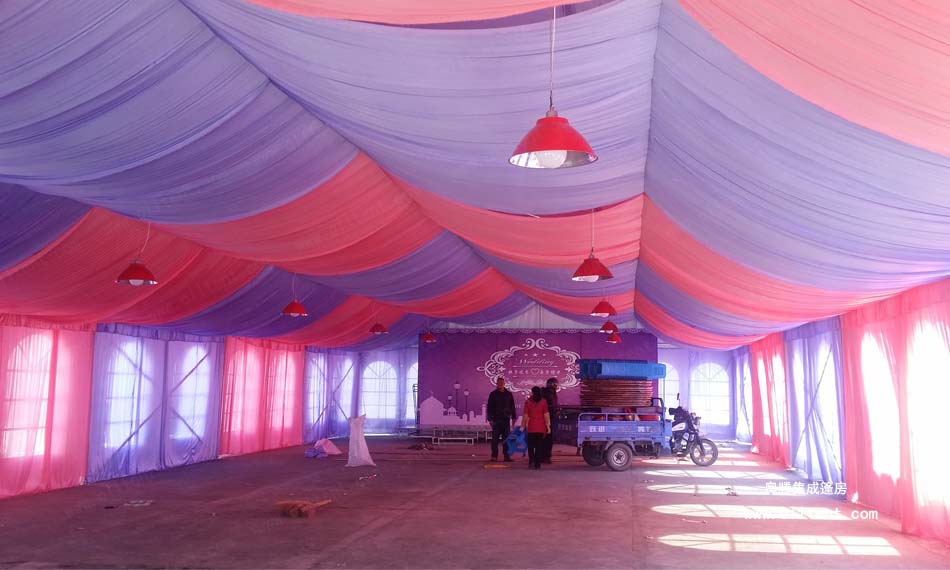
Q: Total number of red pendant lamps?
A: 9